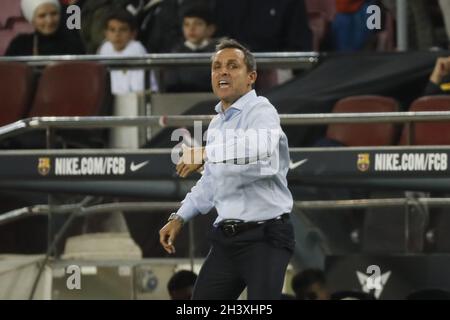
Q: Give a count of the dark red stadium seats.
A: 4